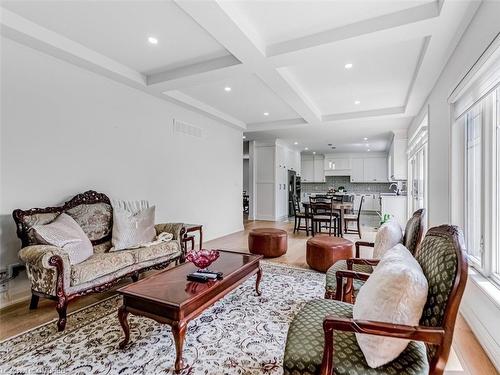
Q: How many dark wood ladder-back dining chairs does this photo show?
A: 4